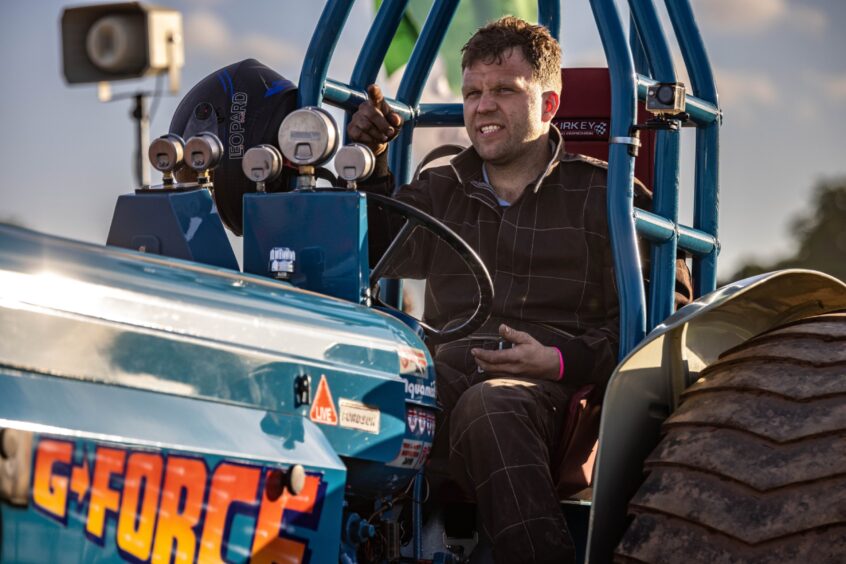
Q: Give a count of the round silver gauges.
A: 5